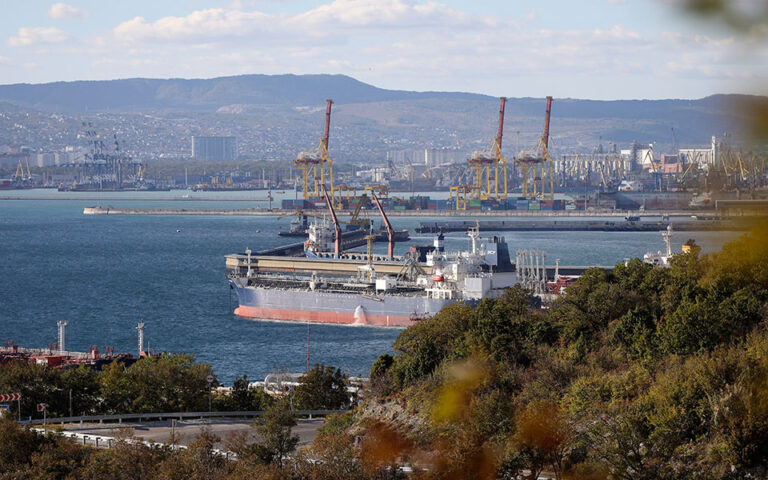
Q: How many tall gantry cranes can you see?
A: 3